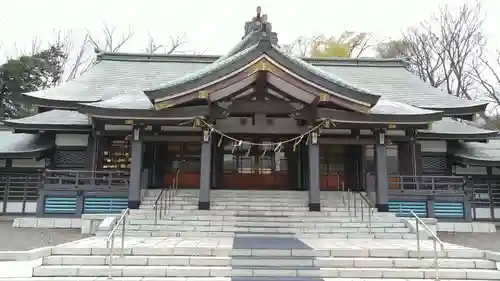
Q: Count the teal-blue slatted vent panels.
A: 4